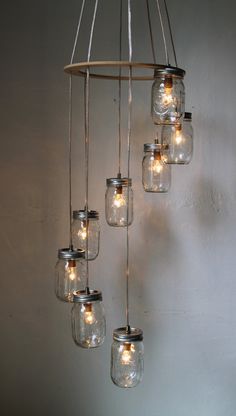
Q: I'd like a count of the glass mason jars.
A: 8